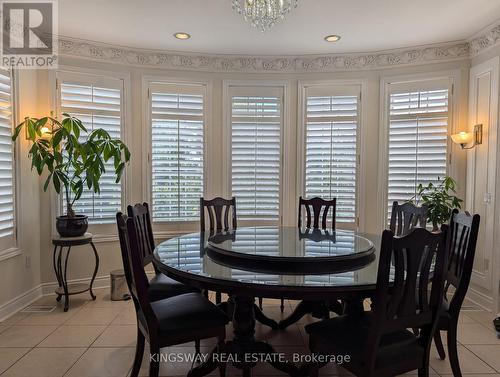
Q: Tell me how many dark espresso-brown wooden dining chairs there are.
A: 7